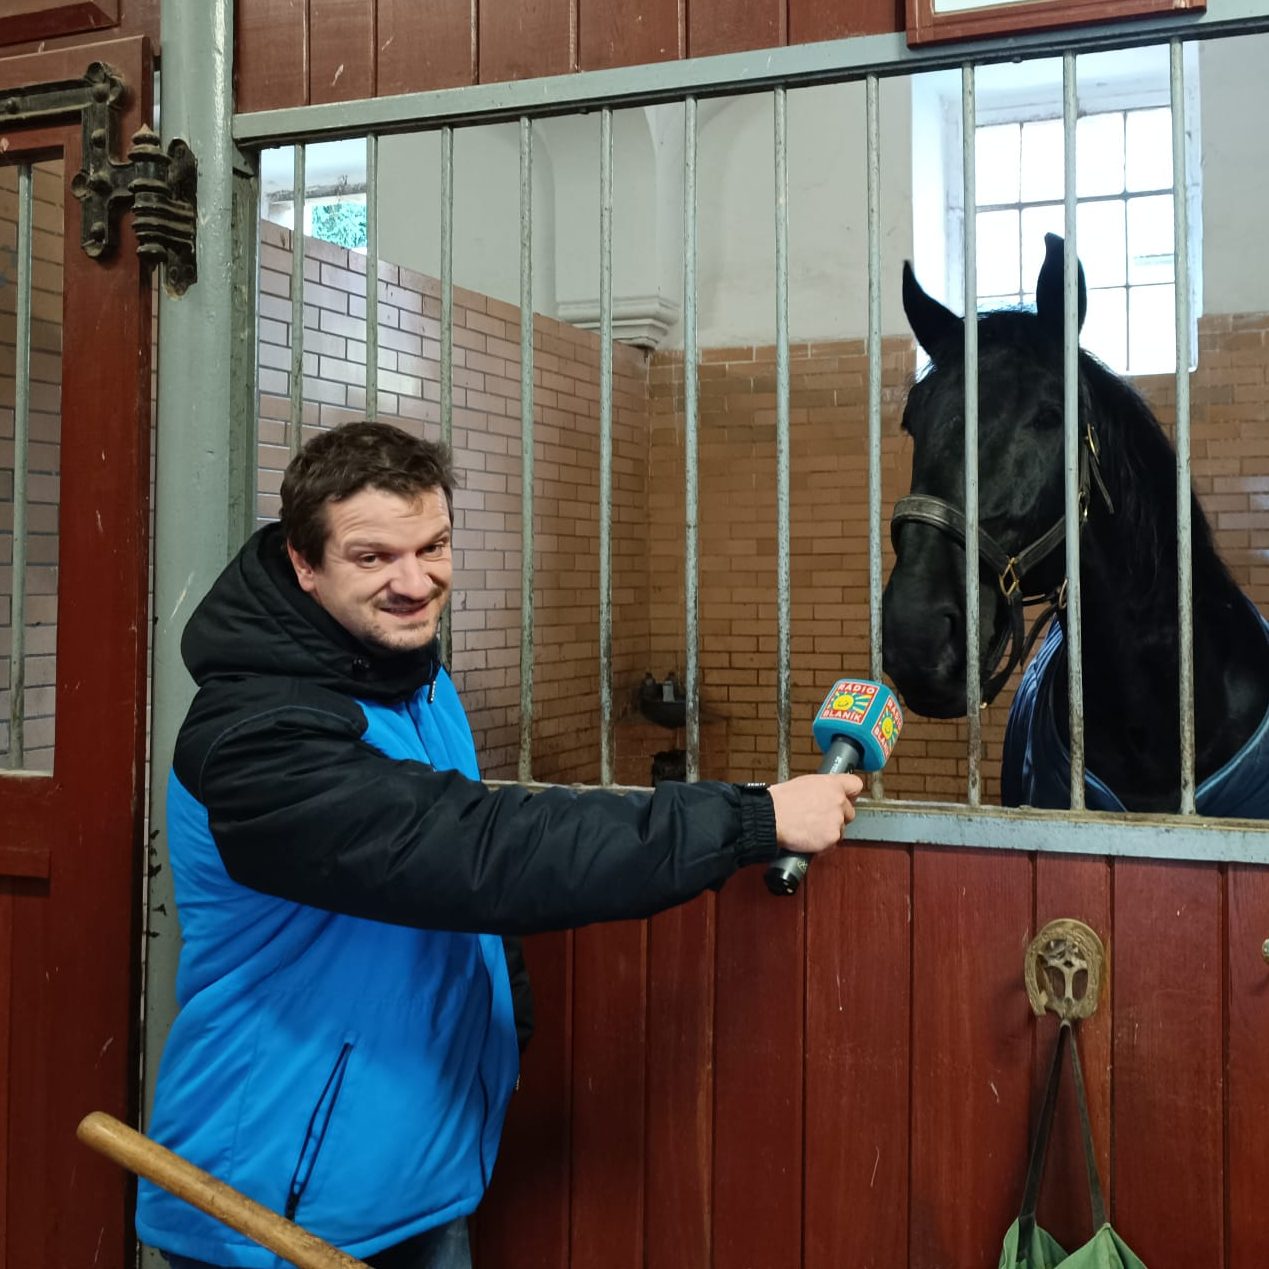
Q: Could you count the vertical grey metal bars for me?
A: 12